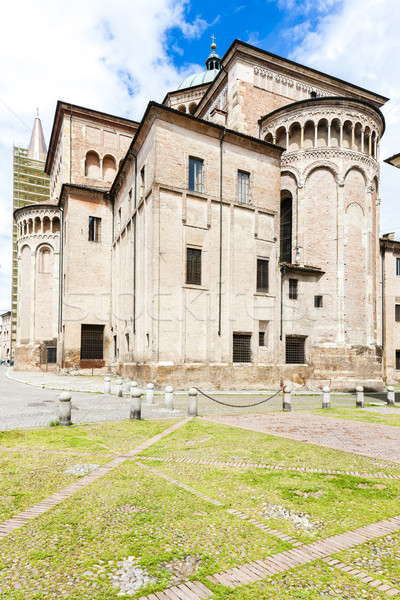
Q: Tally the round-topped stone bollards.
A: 12